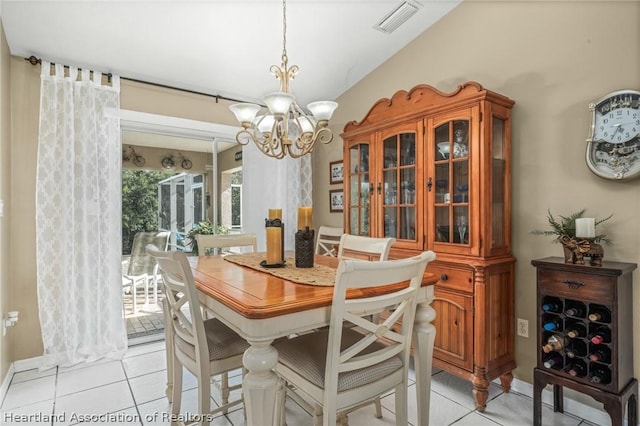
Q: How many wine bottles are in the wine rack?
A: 12